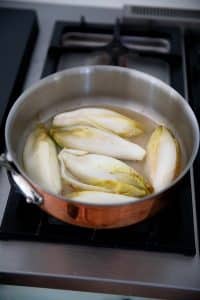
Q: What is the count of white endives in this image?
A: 6